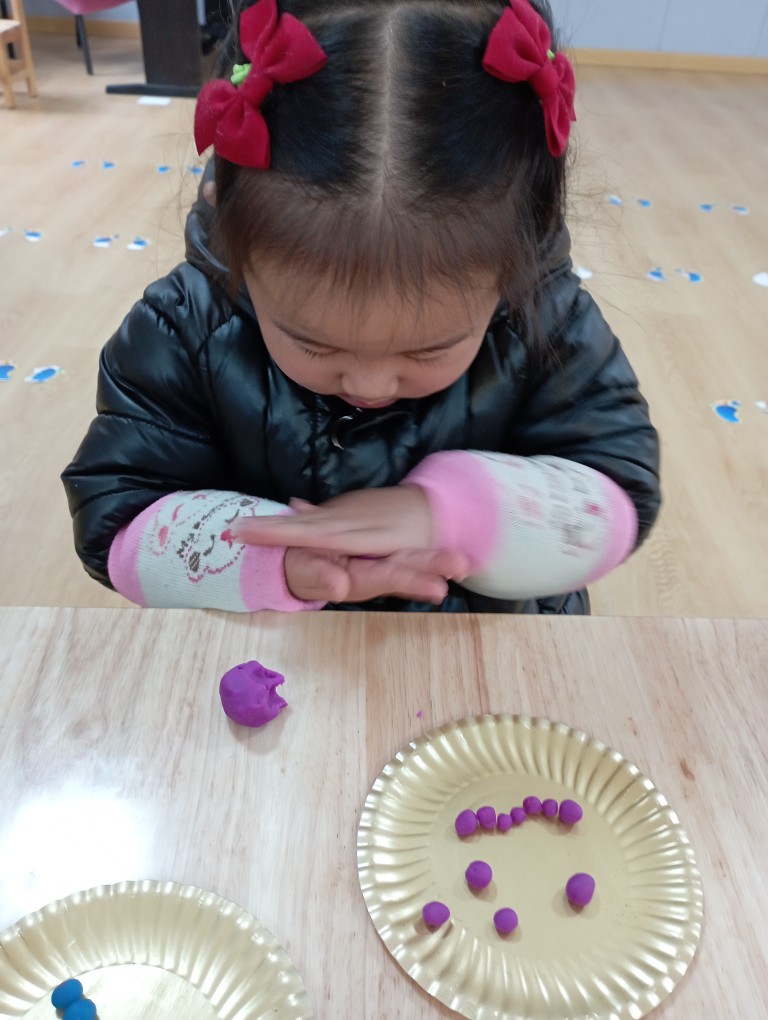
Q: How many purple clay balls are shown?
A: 11